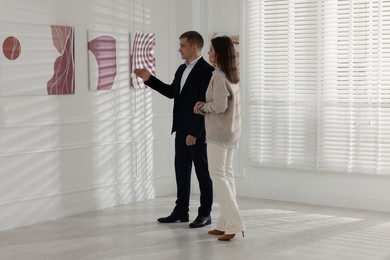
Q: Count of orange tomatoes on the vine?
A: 0